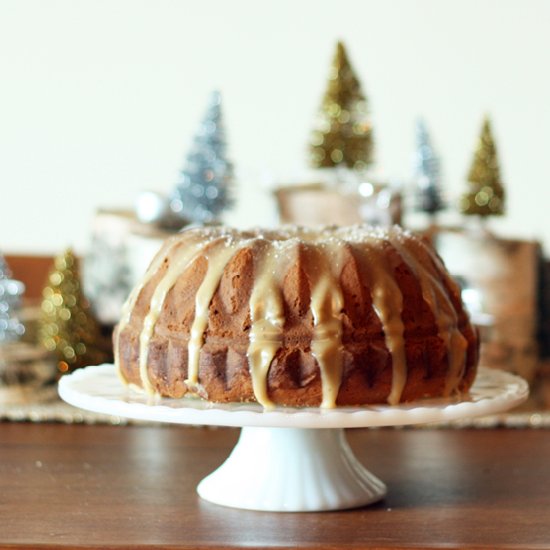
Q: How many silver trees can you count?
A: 3